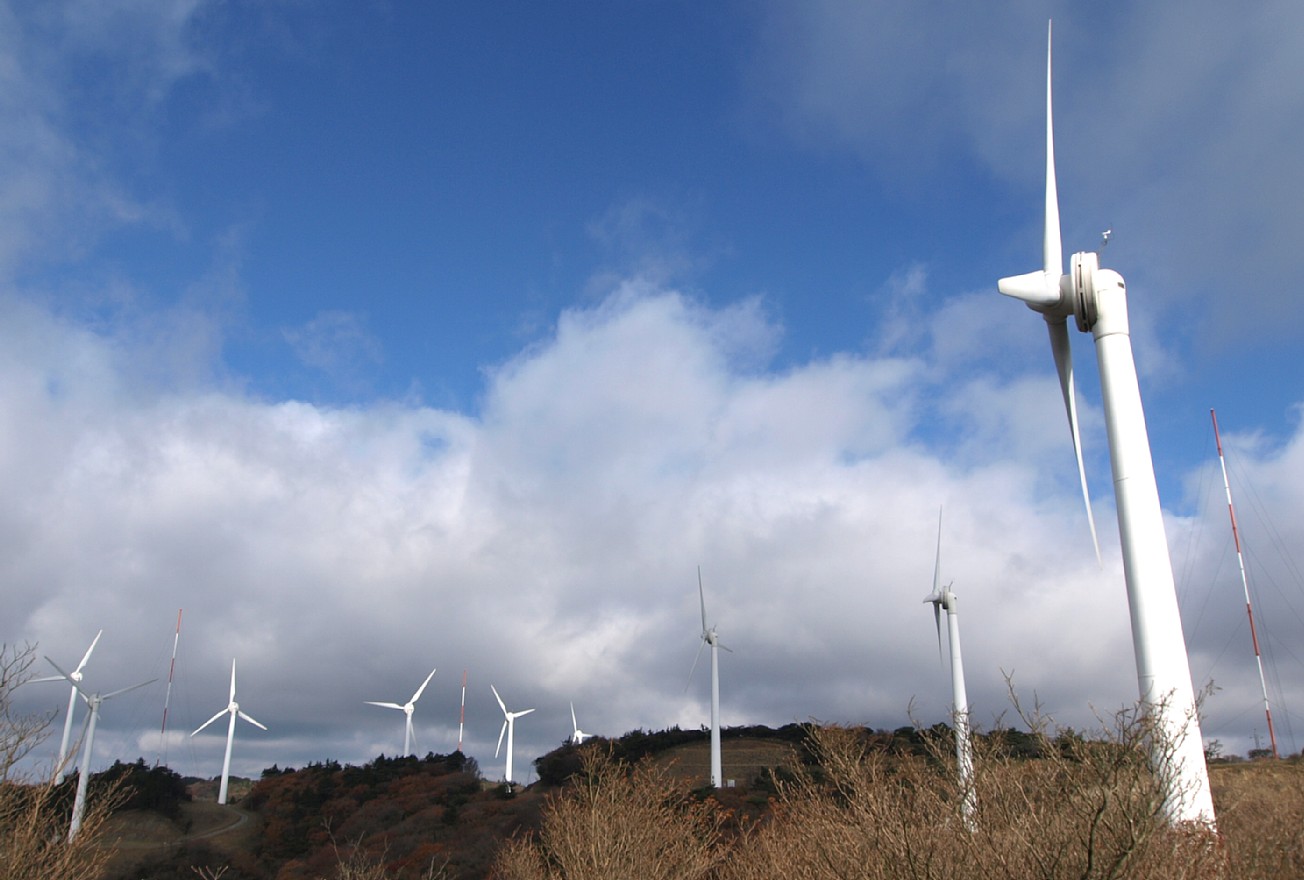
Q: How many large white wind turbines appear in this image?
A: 9